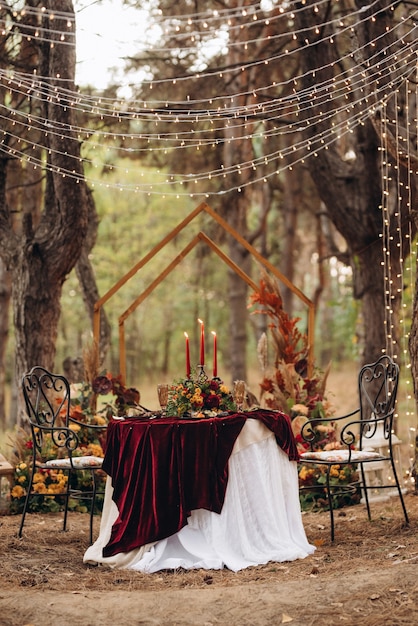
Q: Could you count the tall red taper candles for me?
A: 3